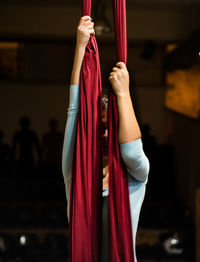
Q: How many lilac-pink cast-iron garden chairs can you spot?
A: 0